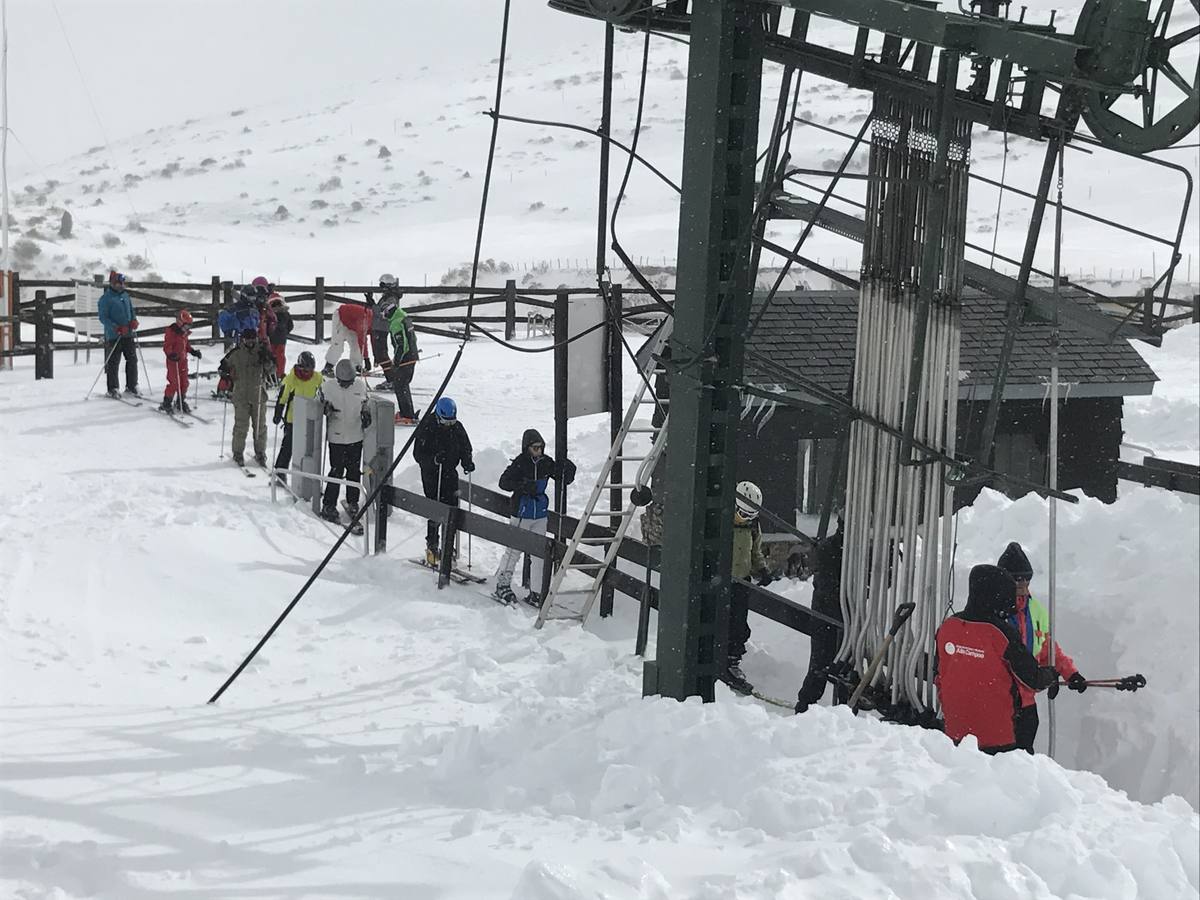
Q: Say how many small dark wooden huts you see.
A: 1